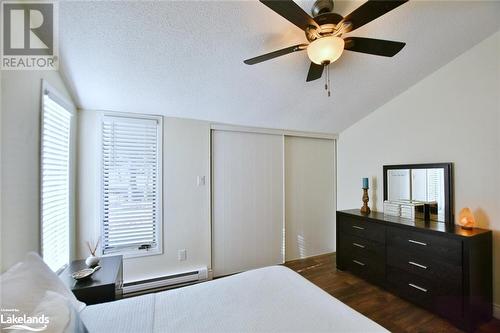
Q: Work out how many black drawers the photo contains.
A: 6